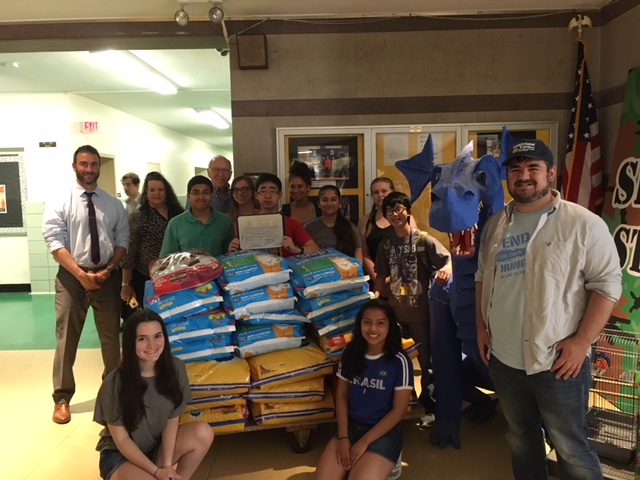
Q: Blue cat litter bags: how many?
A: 10